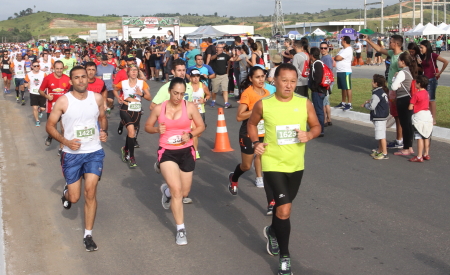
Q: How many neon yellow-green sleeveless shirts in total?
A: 1